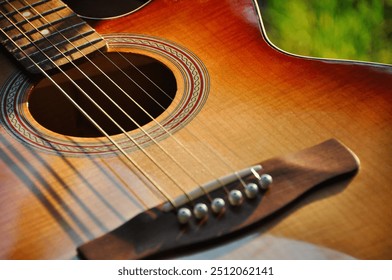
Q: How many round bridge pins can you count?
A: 6